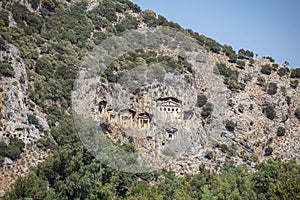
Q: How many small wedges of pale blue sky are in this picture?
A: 1